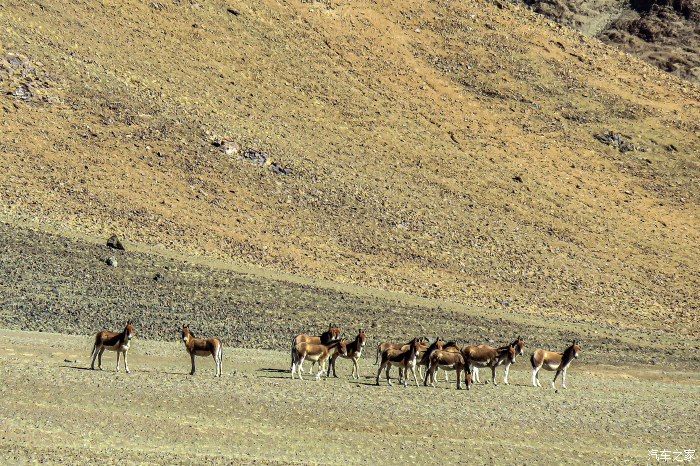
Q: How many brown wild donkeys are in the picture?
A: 13